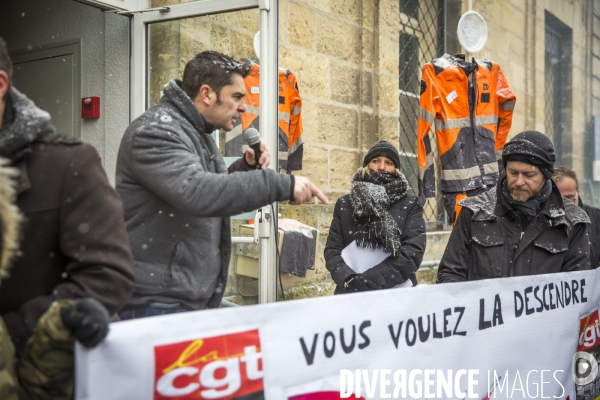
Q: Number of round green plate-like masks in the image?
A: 0